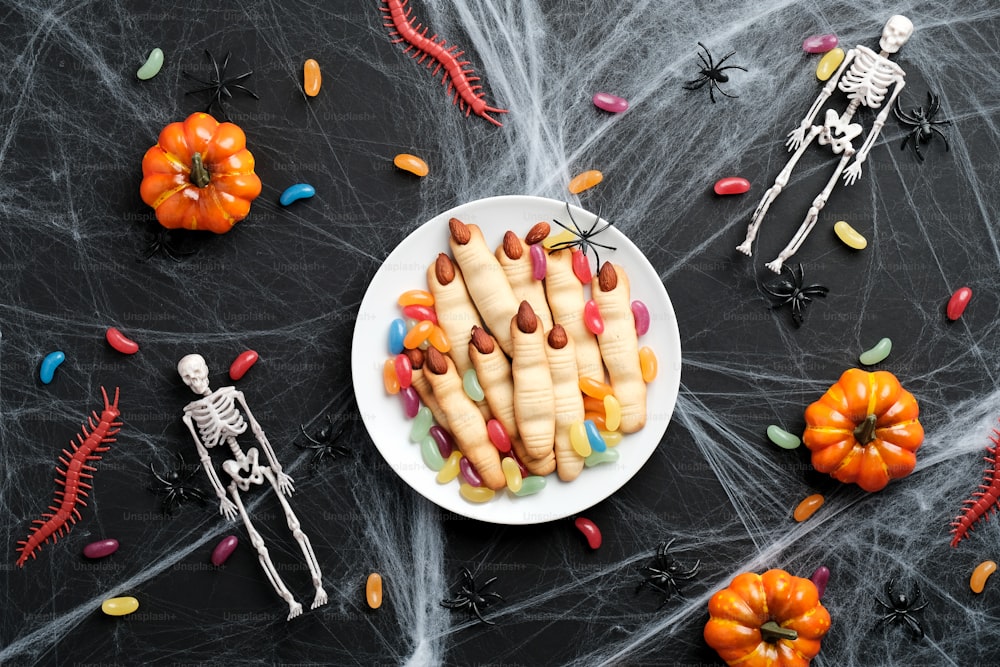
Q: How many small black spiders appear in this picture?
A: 11